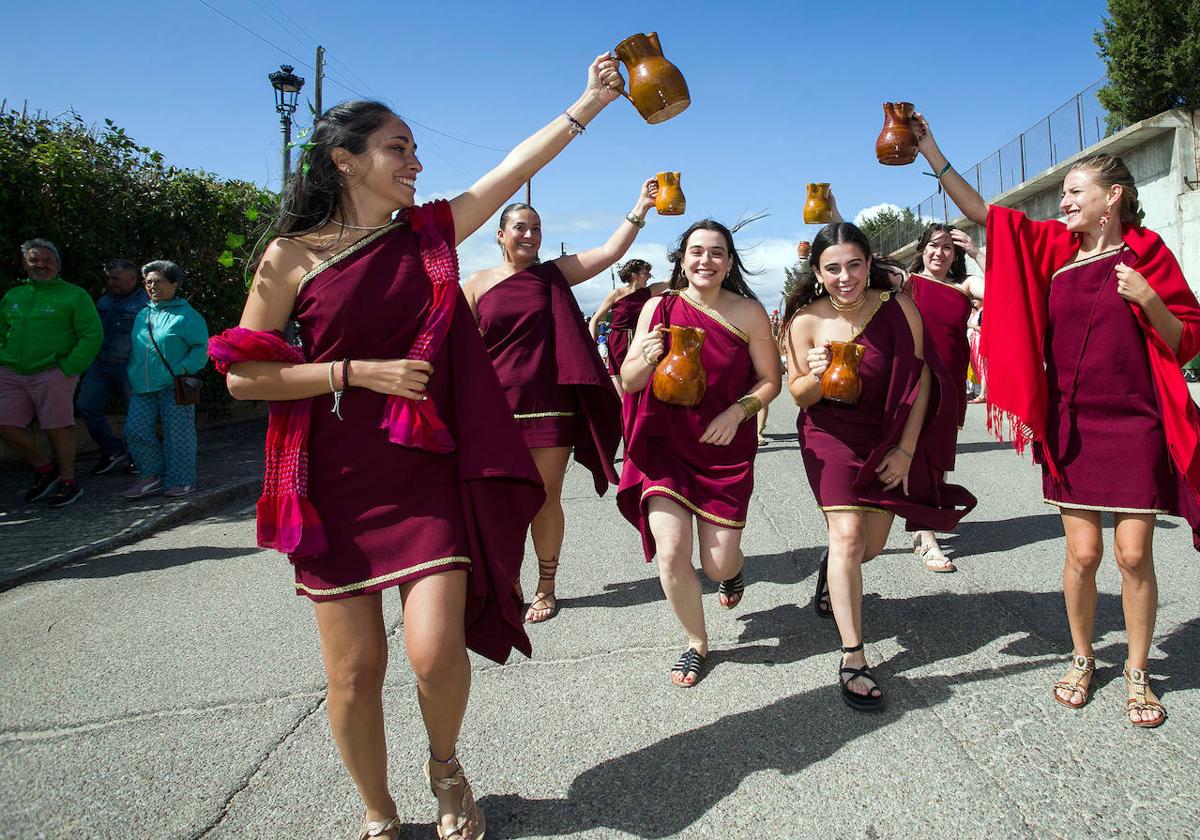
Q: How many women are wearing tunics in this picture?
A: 7